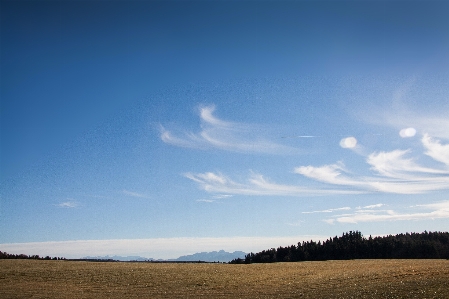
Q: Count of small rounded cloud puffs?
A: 2